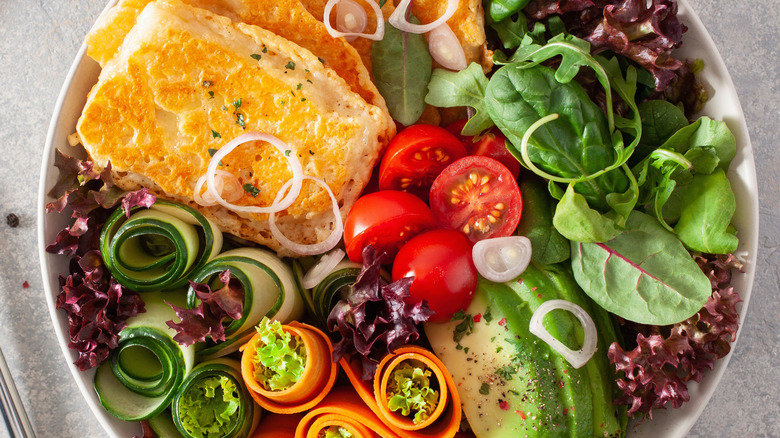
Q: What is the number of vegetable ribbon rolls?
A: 8